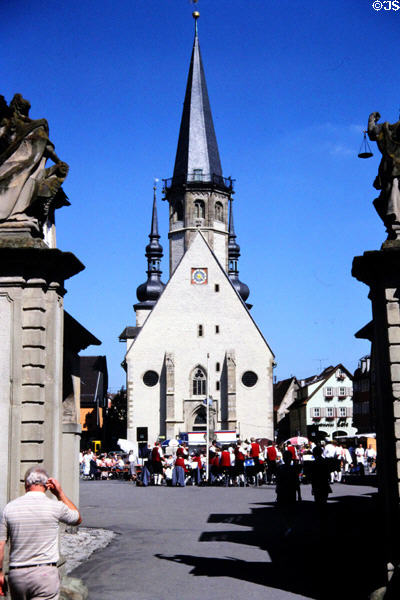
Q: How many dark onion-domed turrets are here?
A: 2